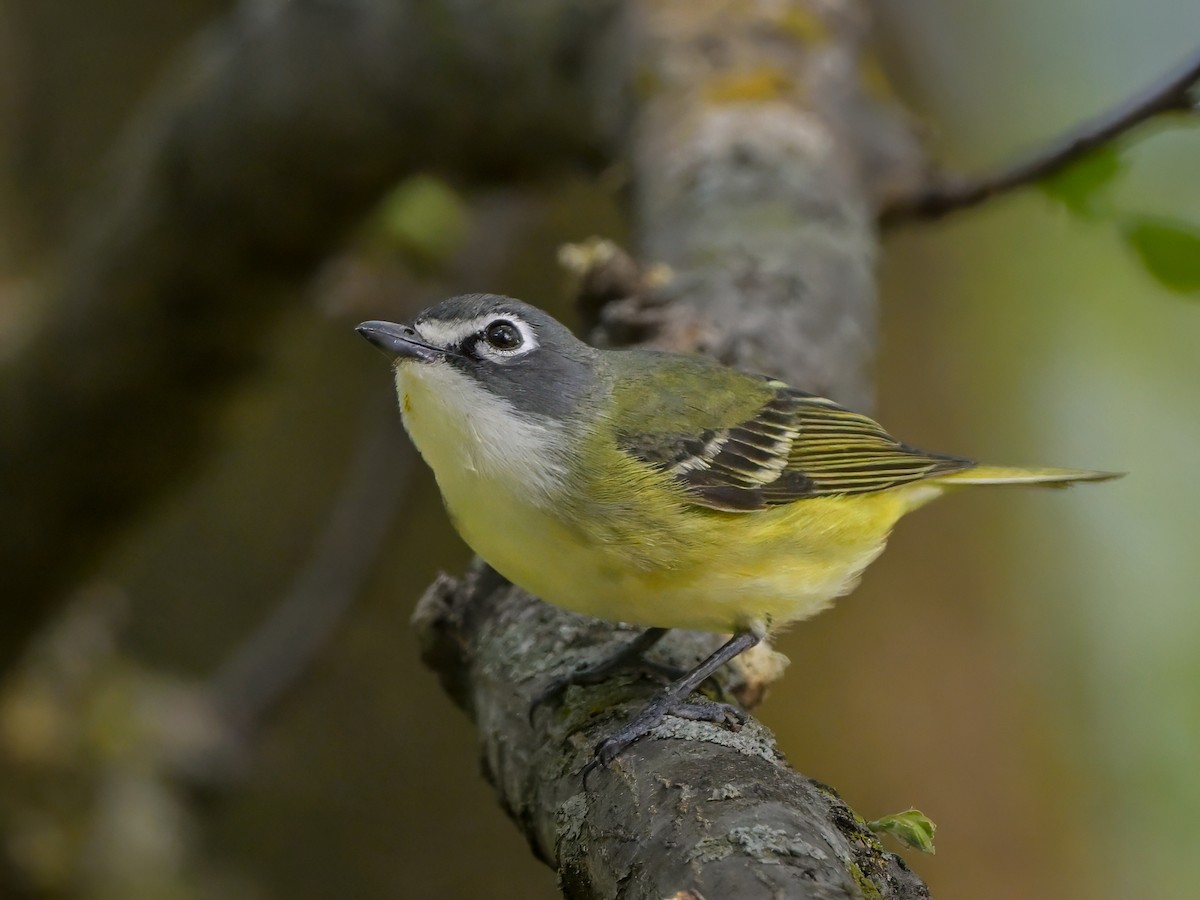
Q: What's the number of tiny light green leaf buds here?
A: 1